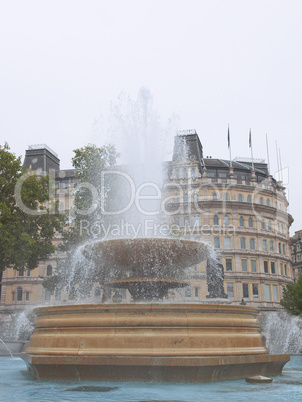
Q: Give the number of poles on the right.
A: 5